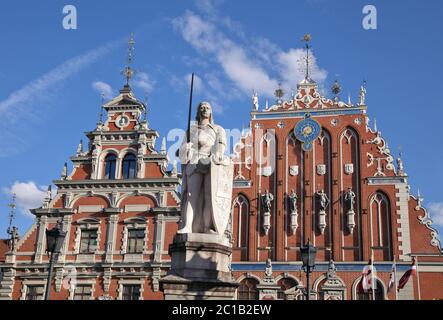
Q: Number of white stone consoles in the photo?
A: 4